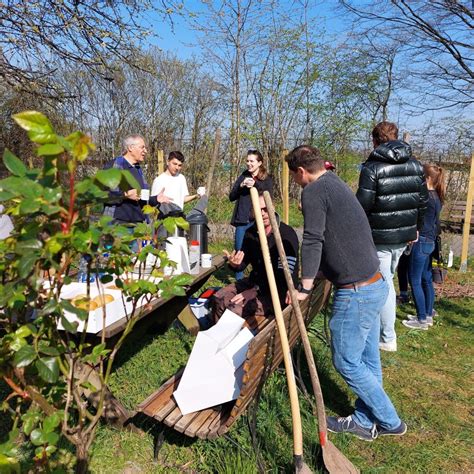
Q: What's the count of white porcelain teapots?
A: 0